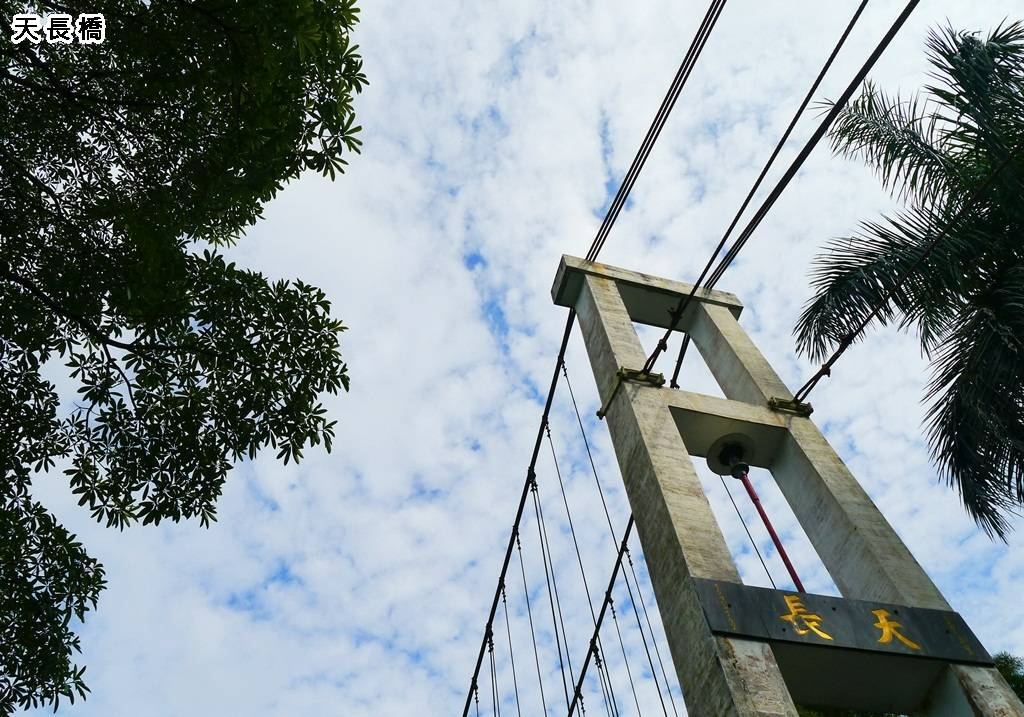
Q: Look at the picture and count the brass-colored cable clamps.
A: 2